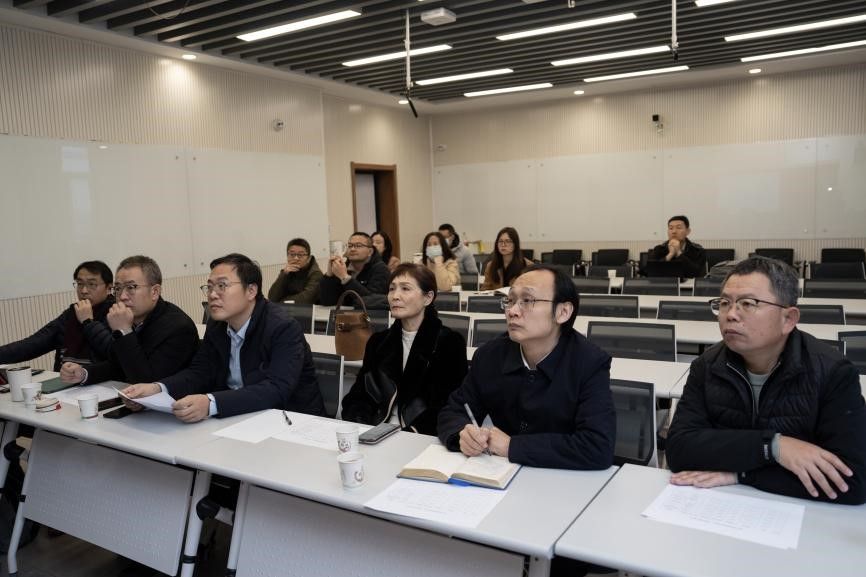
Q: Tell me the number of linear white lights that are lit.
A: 10